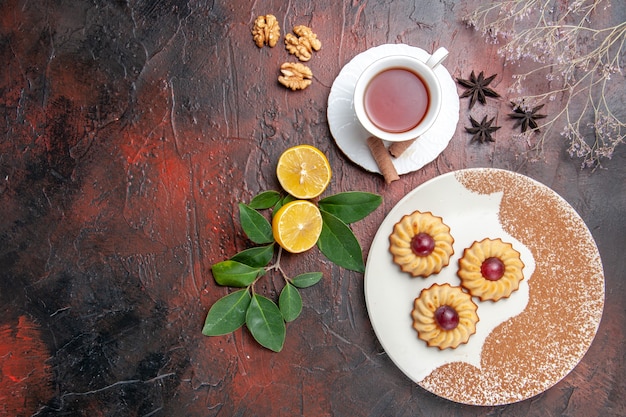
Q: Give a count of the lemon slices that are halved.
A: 2